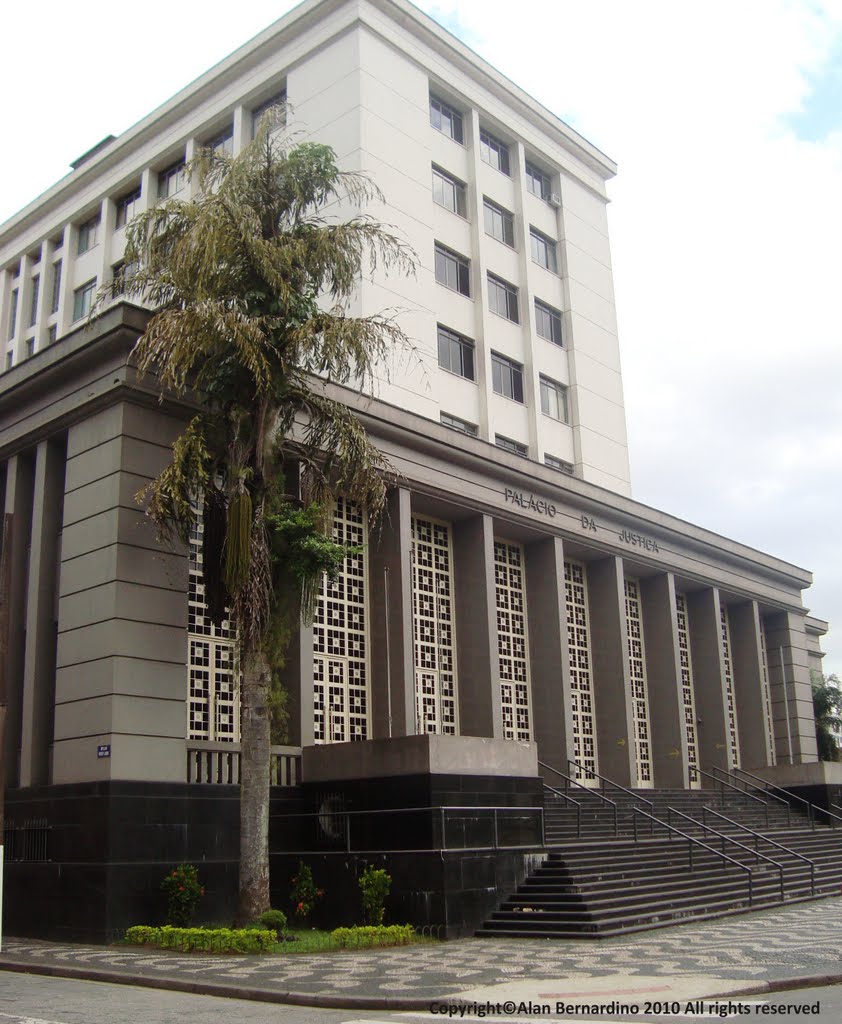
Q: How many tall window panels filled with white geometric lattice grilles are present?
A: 9